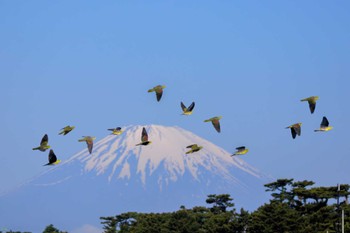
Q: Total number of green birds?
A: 14